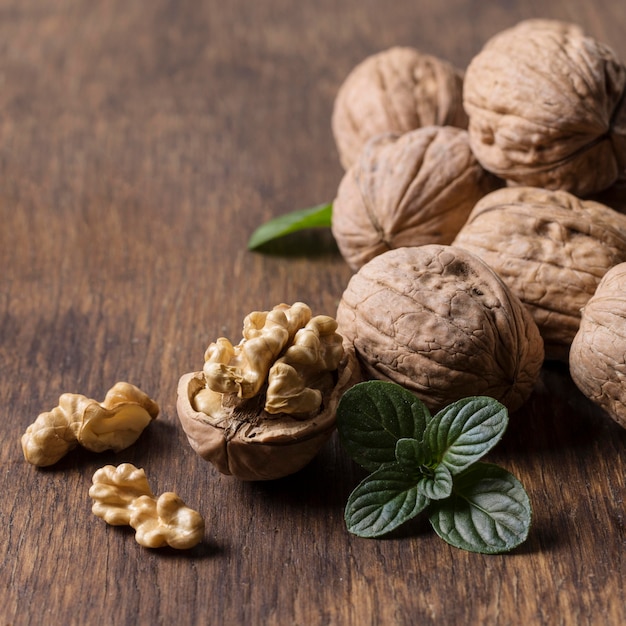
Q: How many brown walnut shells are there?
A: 7